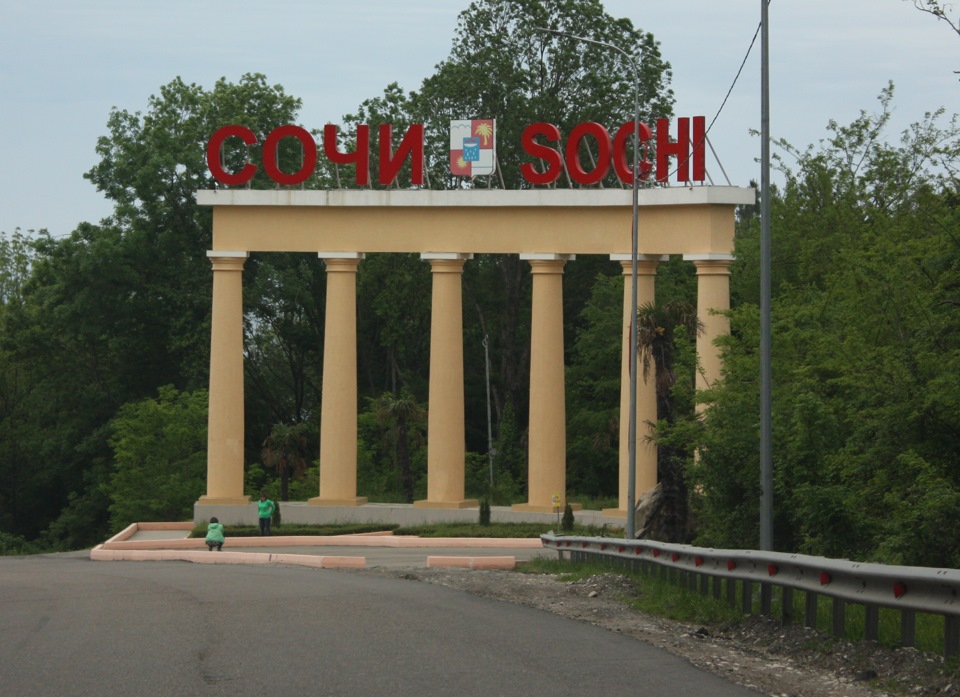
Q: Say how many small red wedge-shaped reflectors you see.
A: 14